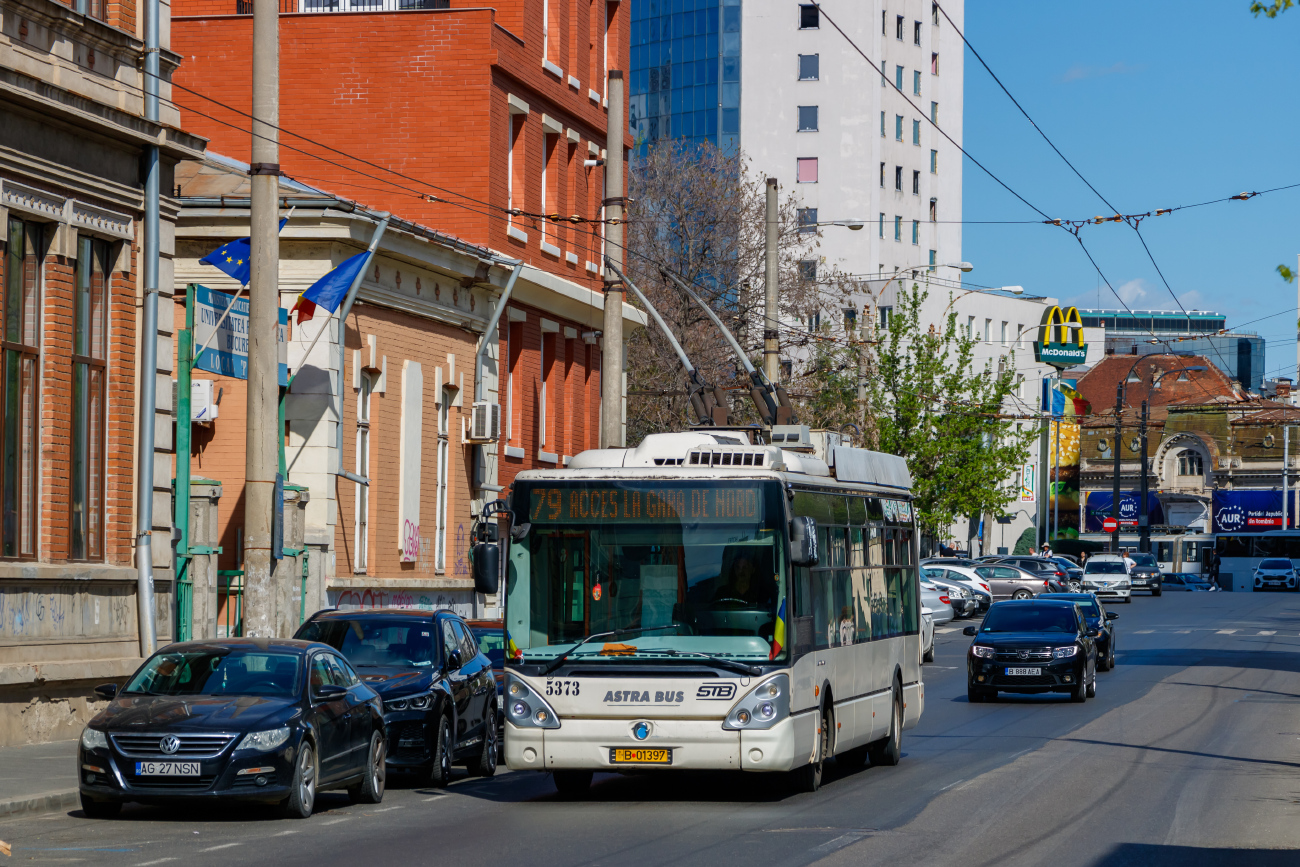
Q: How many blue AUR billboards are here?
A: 2